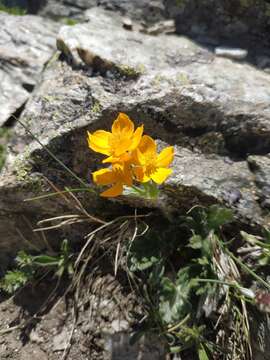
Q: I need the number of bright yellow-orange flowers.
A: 3